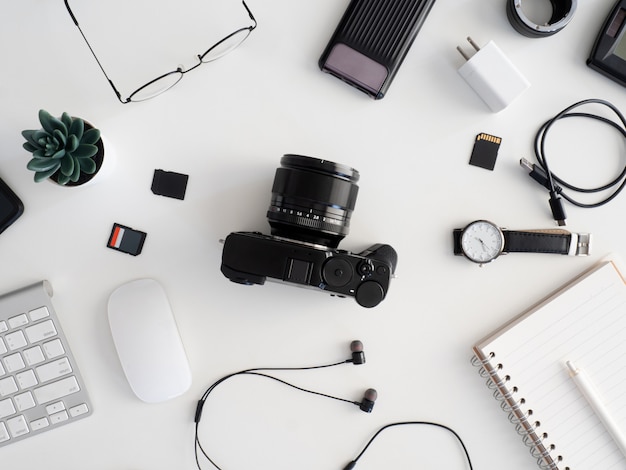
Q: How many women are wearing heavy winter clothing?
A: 0